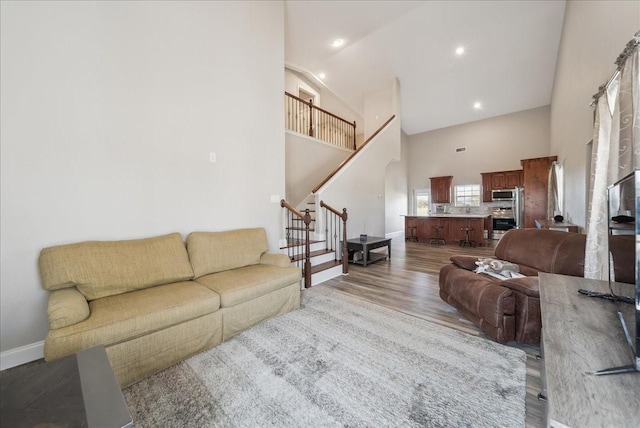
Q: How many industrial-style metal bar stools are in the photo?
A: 3